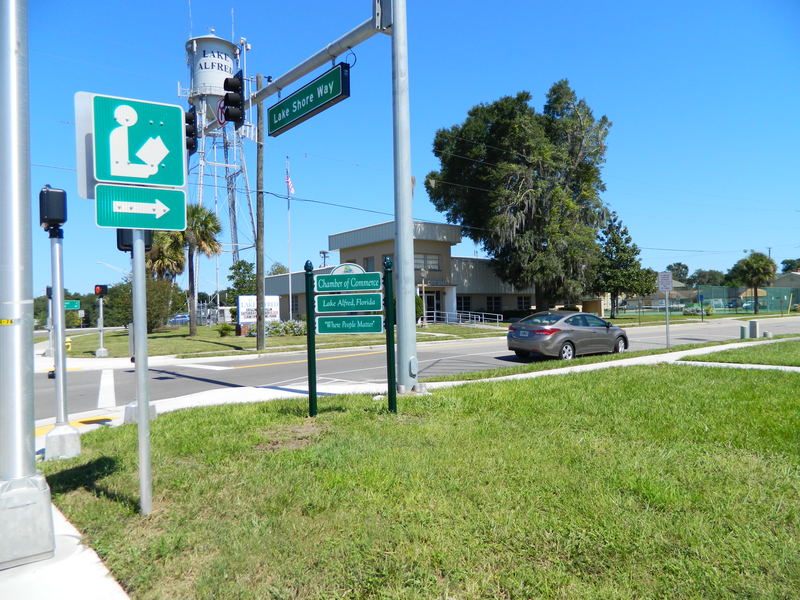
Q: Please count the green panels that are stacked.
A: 3